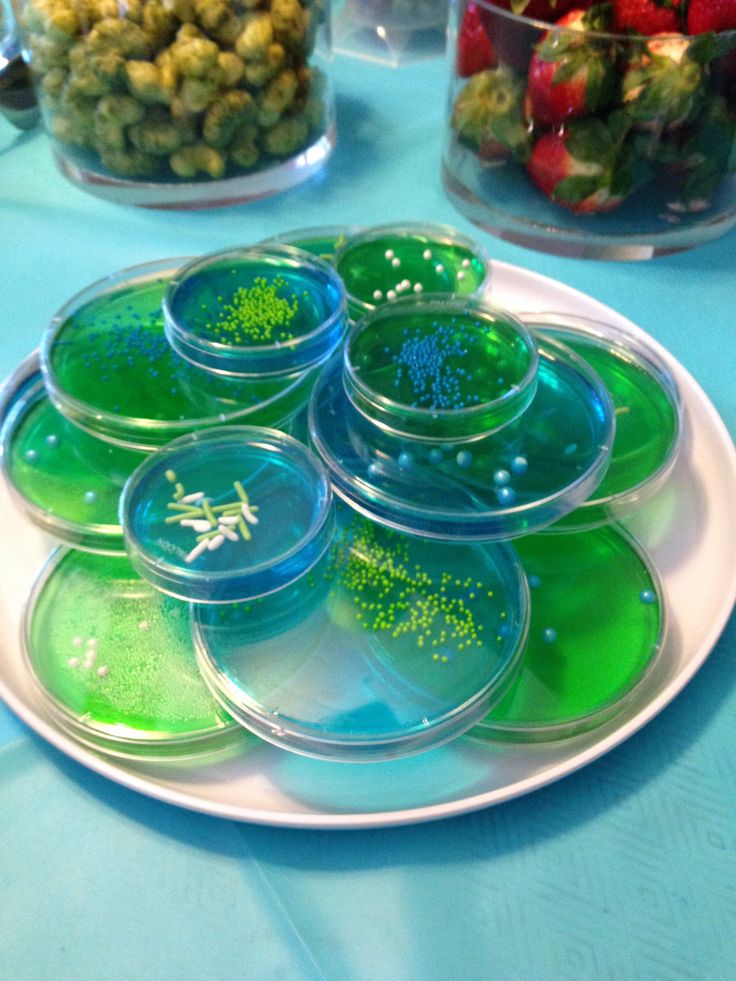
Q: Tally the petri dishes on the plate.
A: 12